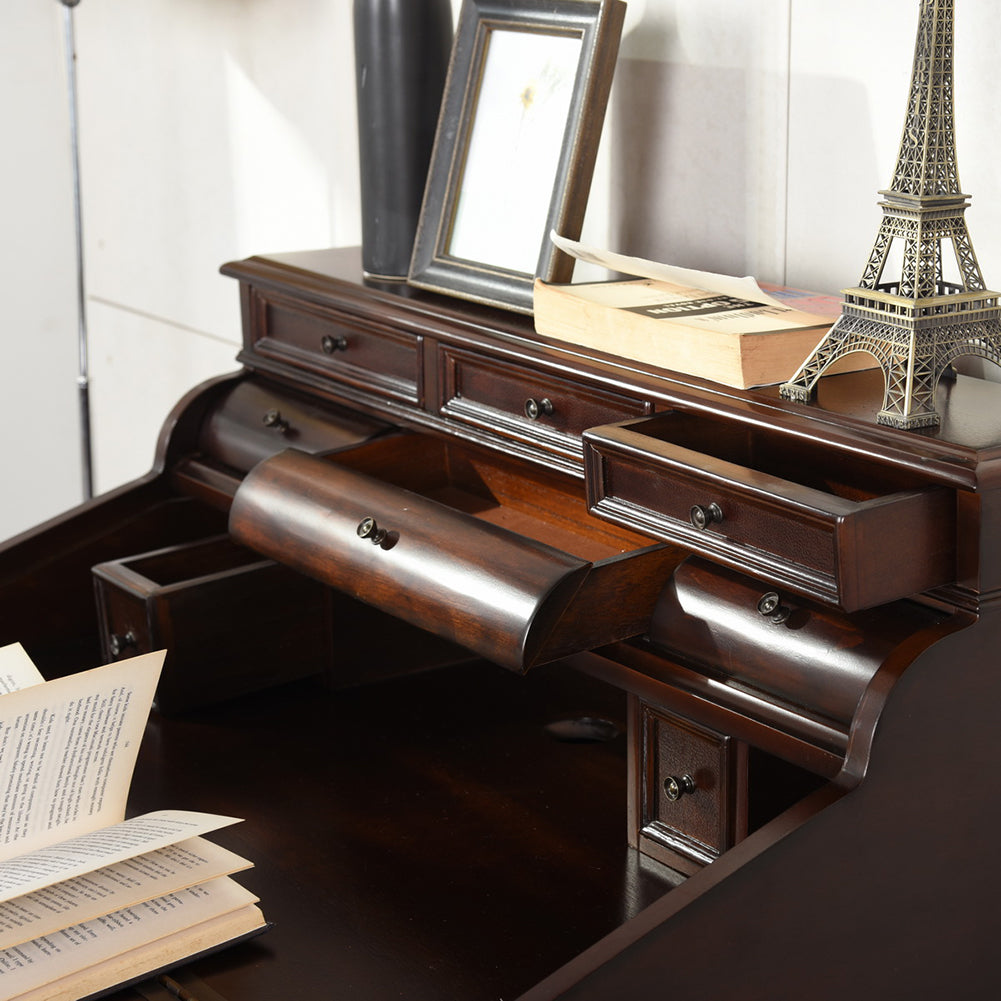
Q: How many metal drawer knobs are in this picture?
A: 8